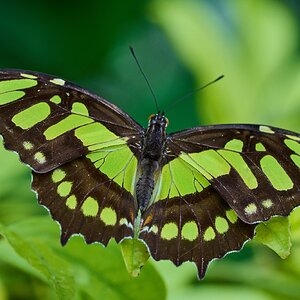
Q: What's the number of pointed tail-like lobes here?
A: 2